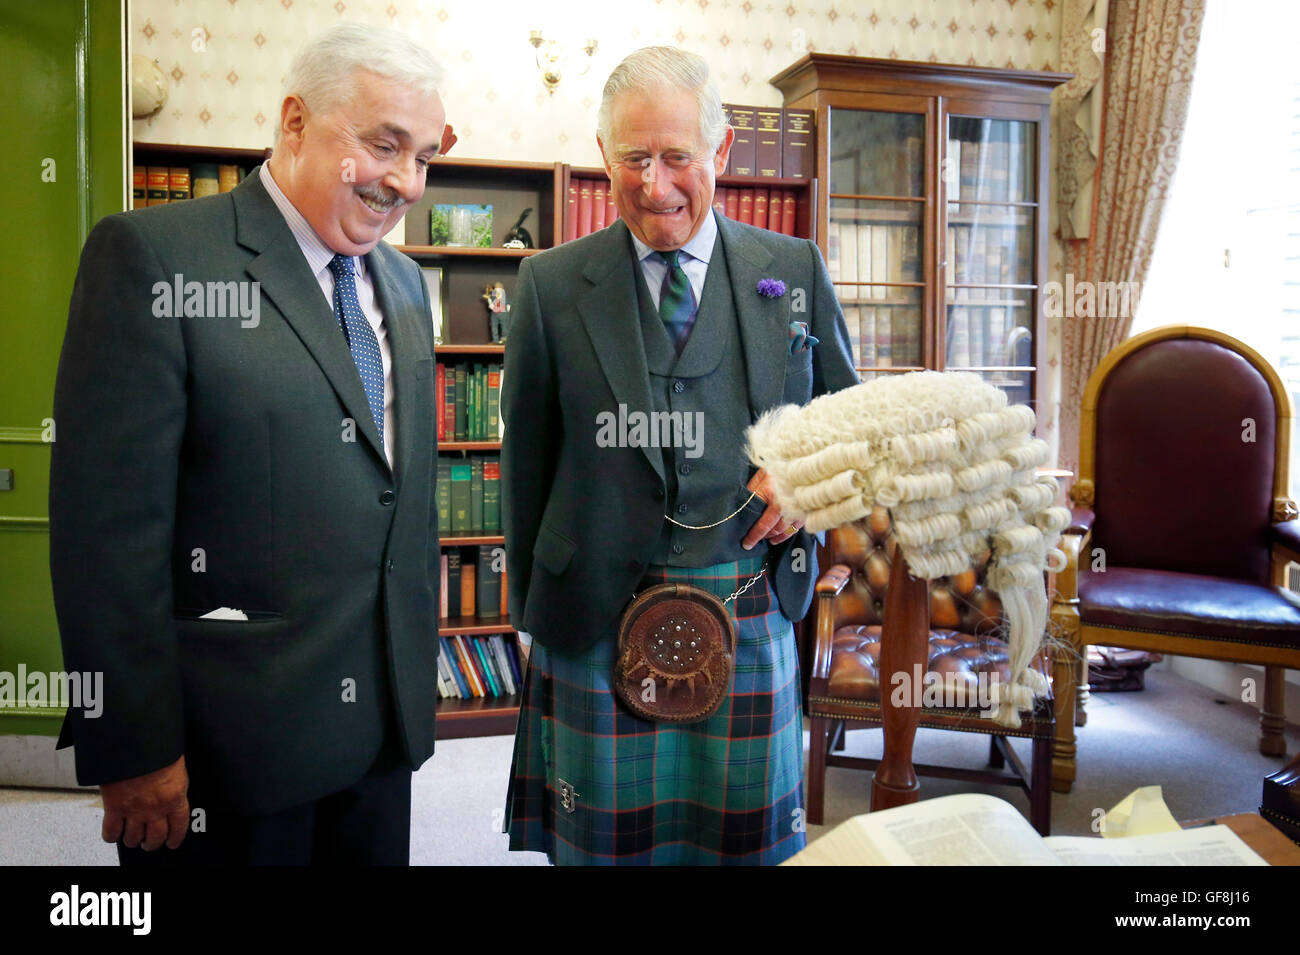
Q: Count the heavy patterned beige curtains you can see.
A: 1